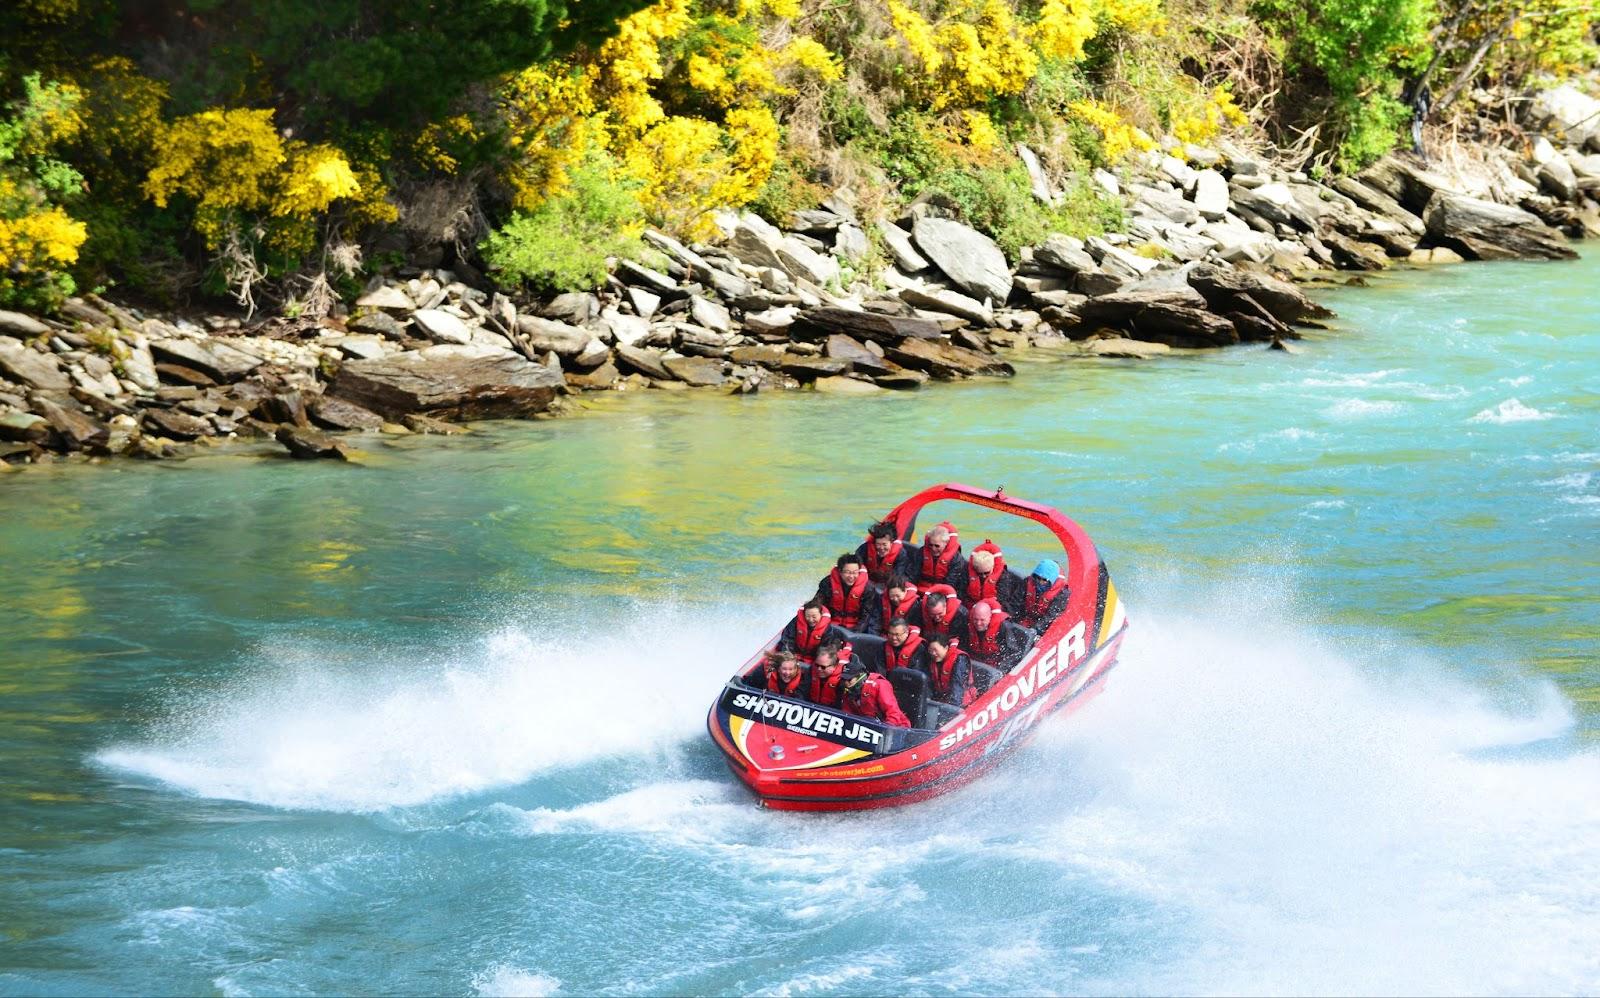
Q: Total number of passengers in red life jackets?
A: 14